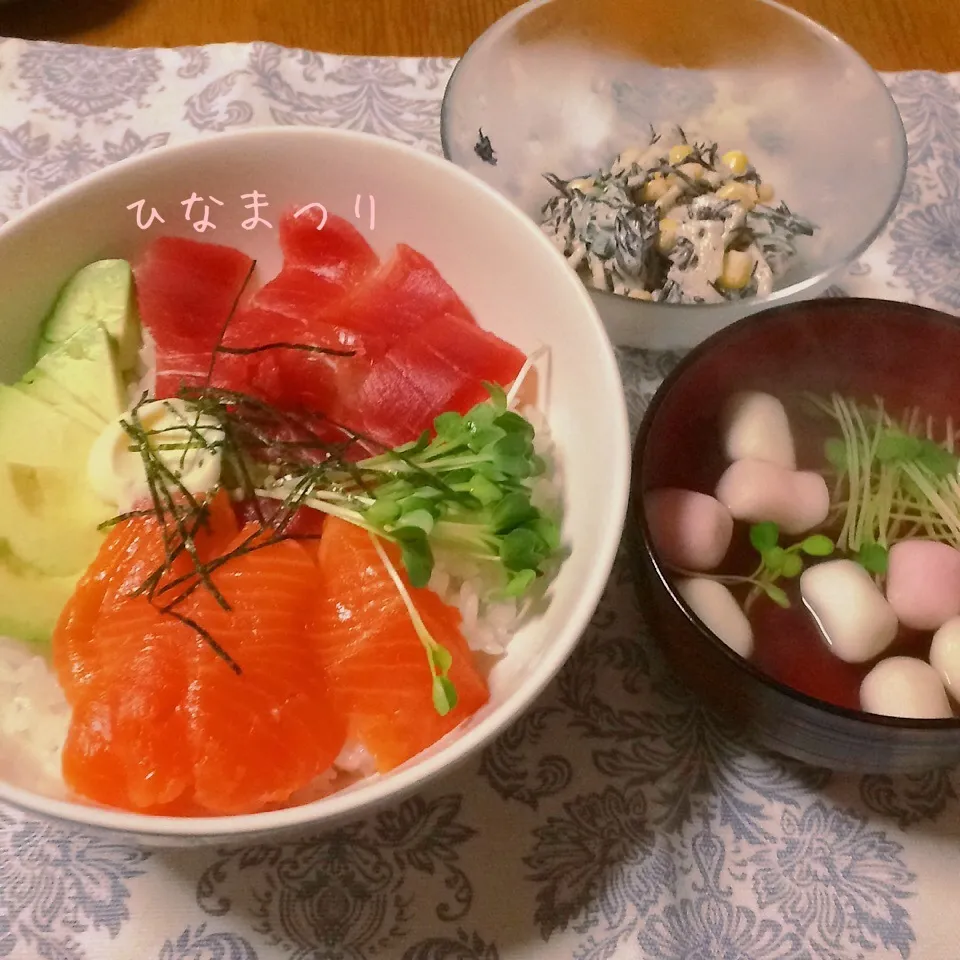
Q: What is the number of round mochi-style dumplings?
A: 8